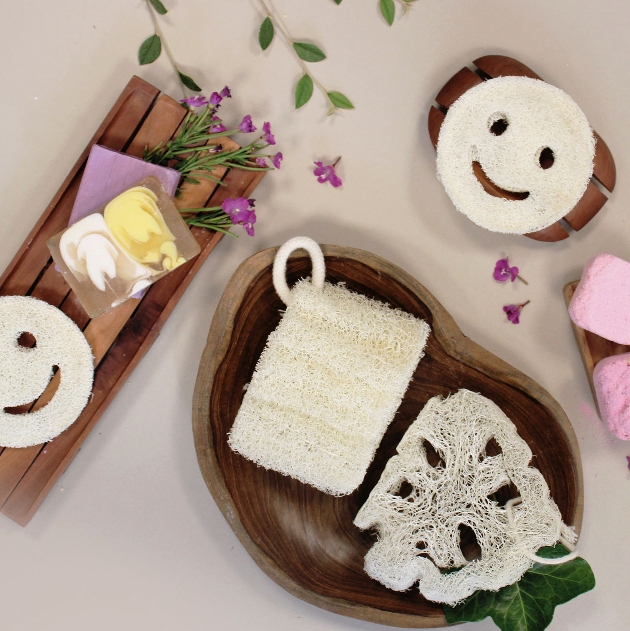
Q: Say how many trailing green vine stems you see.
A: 3